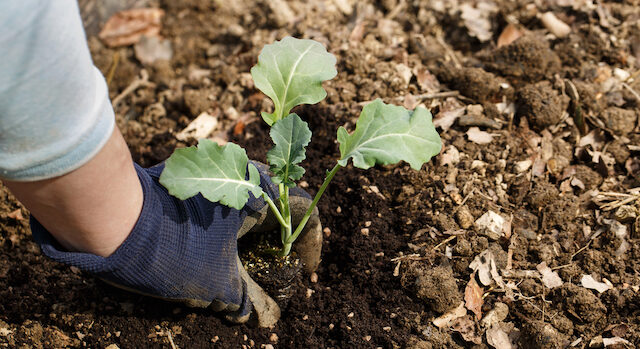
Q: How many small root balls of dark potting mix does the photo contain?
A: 1